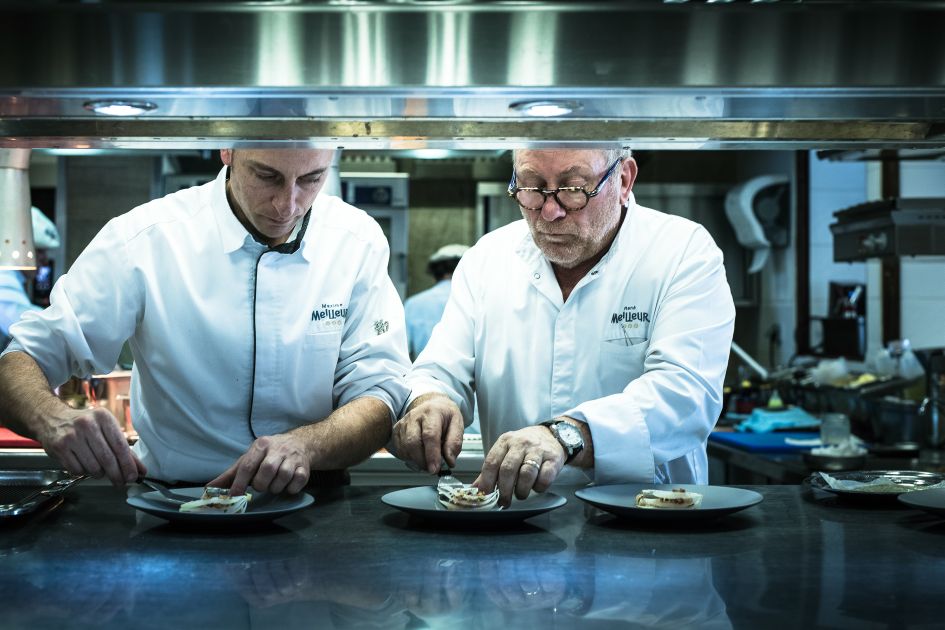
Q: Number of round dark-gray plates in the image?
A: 4